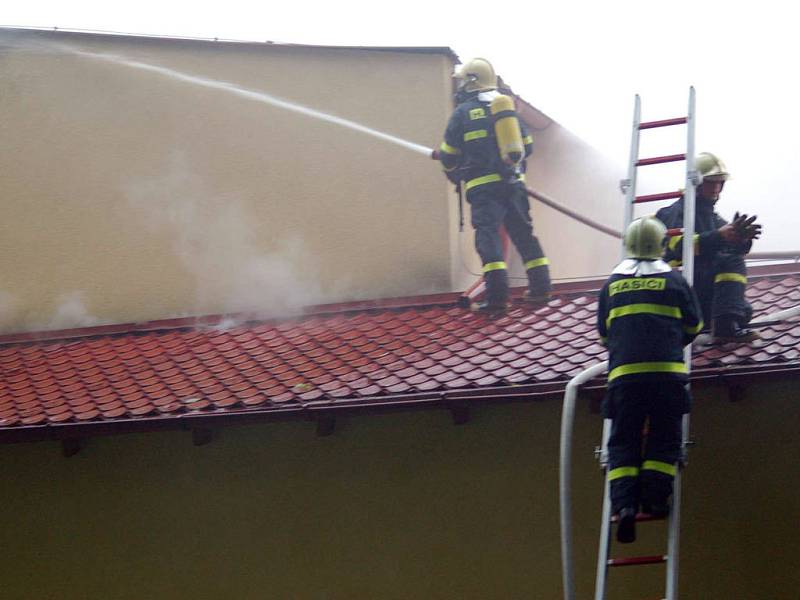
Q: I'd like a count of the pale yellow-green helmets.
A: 3